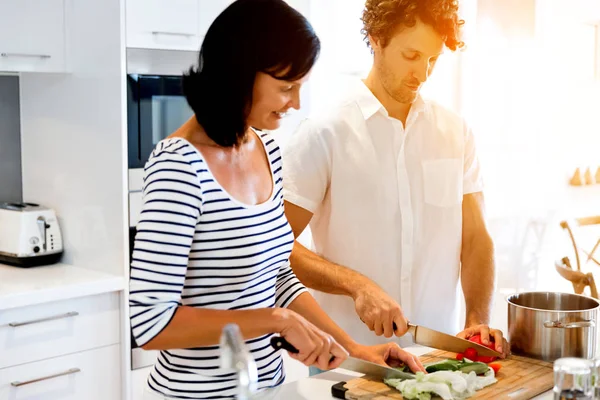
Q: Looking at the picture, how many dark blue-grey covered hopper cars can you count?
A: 0